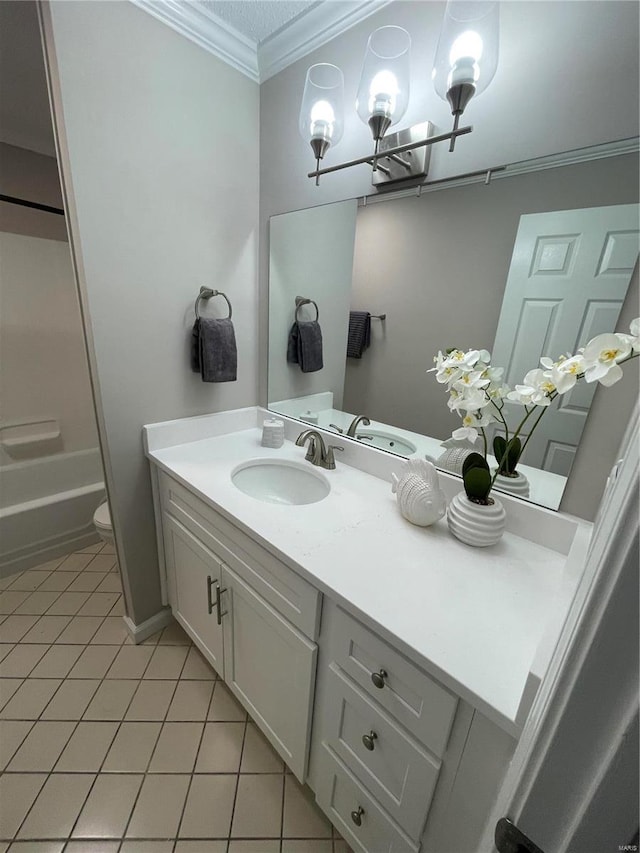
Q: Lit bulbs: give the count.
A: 3